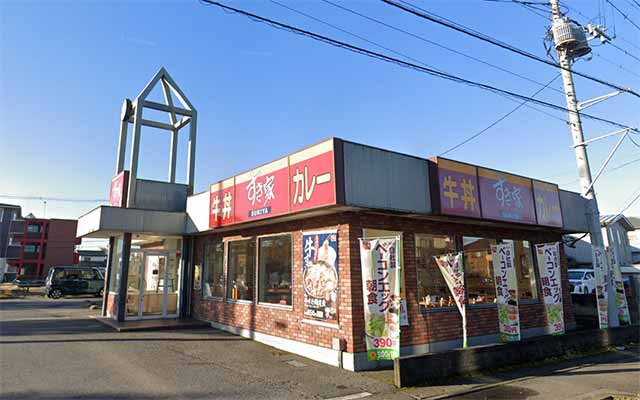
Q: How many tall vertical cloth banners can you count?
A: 6